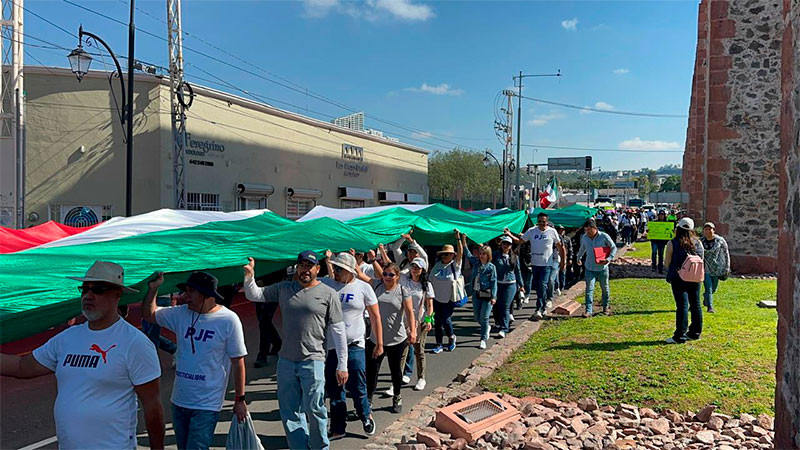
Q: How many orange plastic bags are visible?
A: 0